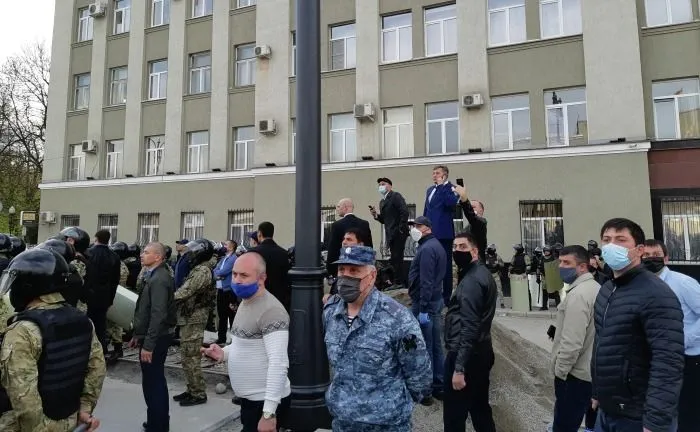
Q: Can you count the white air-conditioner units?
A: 7